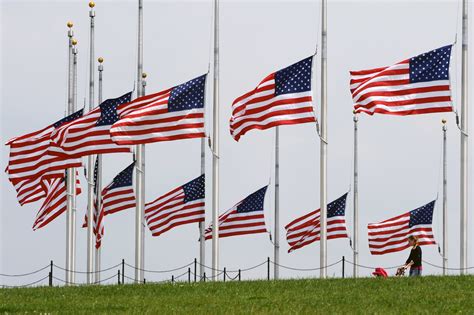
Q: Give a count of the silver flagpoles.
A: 13